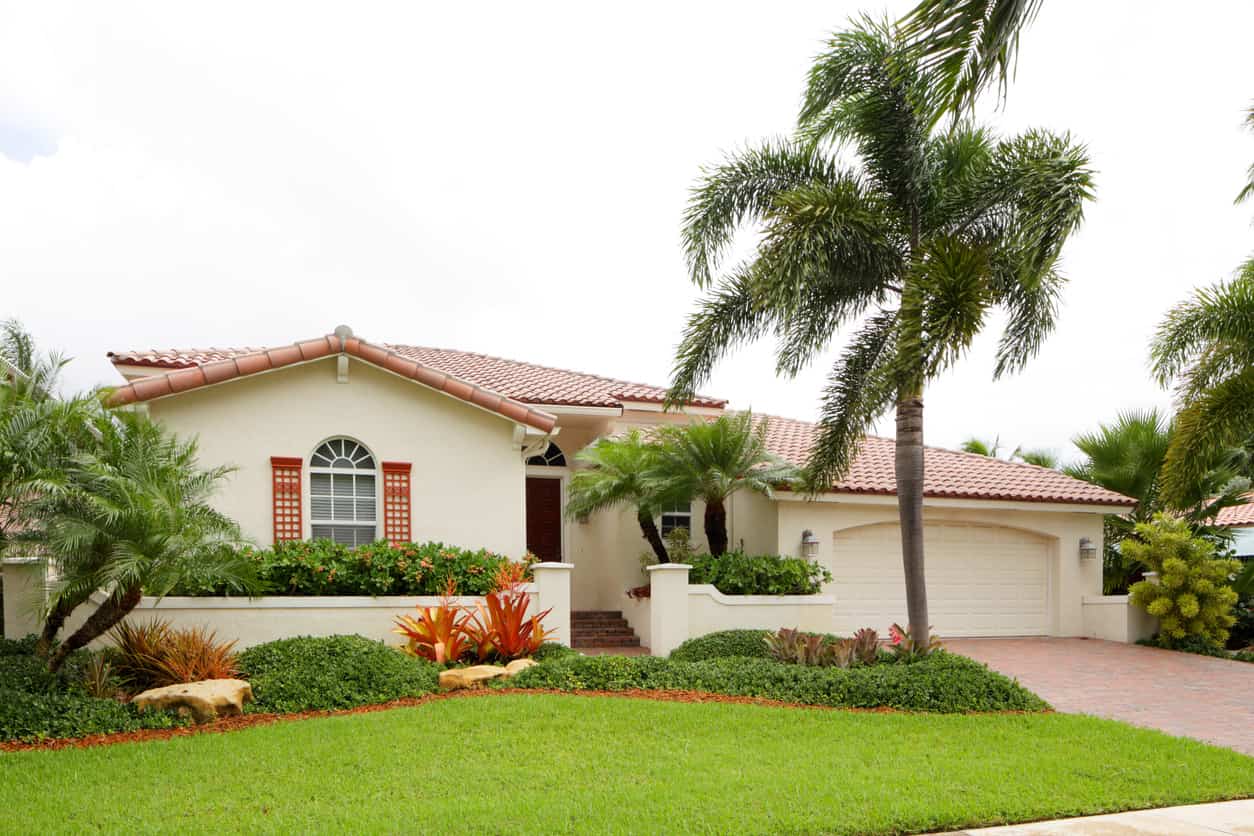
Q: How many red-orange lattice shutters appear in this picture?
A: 2